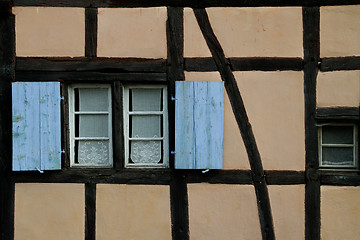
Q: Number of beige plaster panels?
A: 13